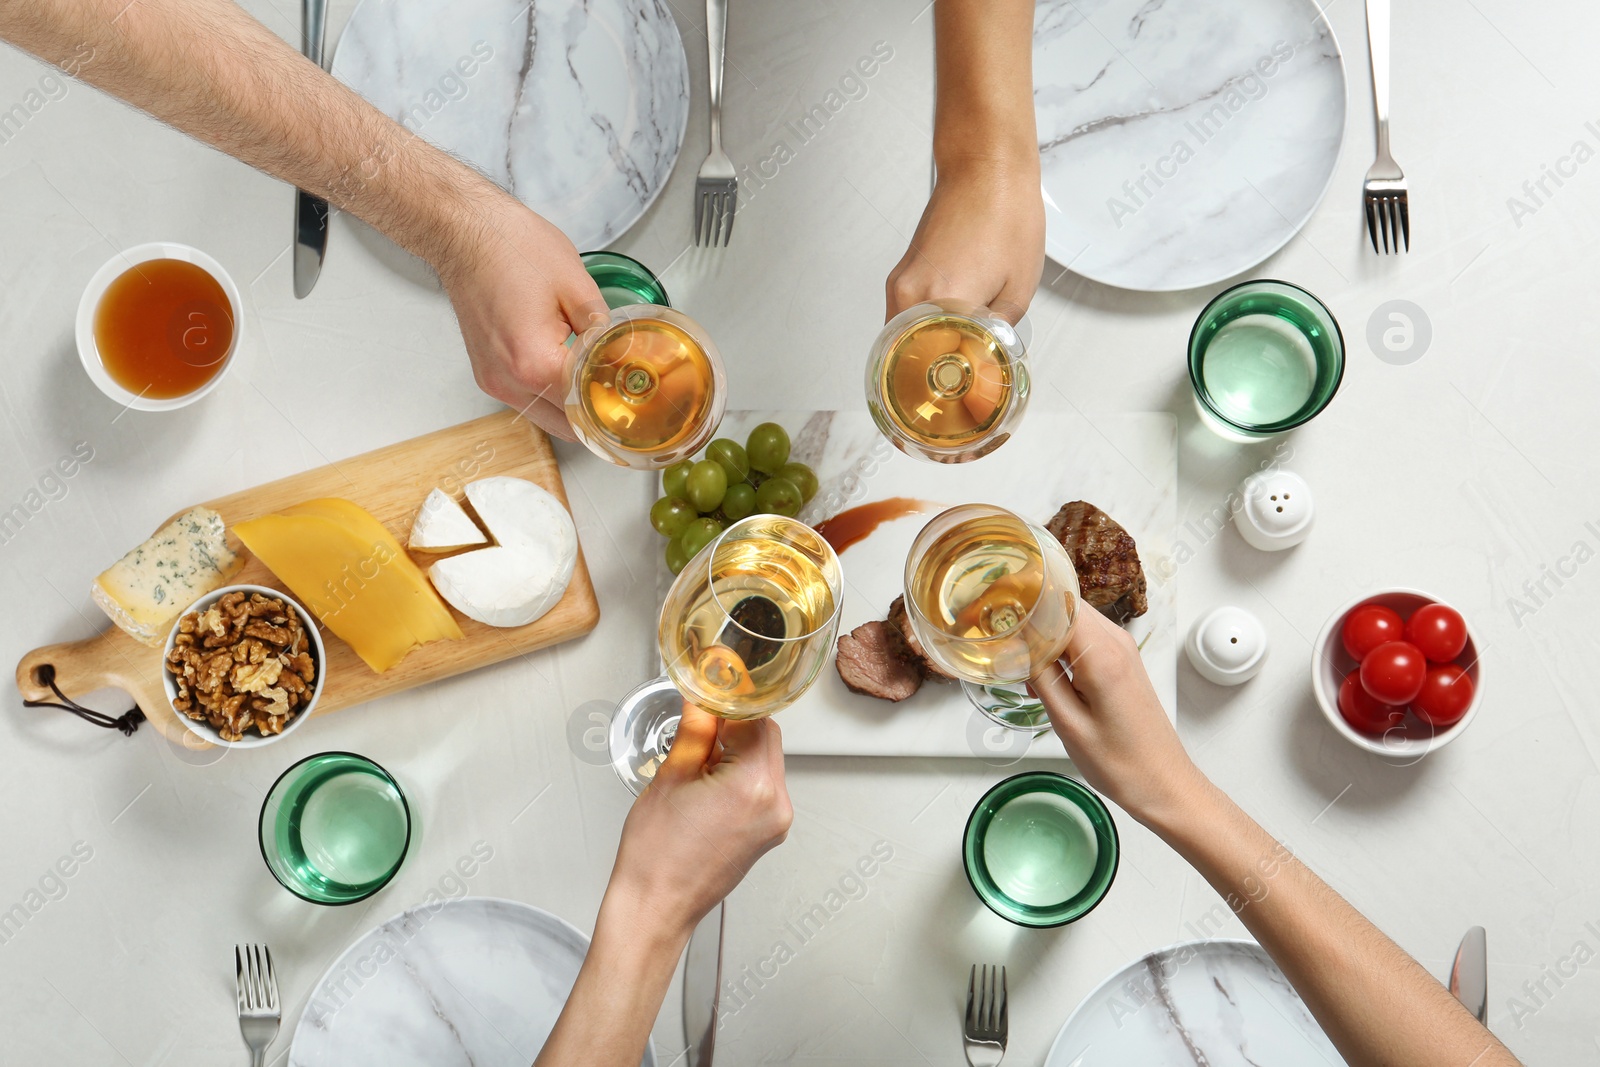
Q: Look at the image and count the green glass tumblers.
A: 4